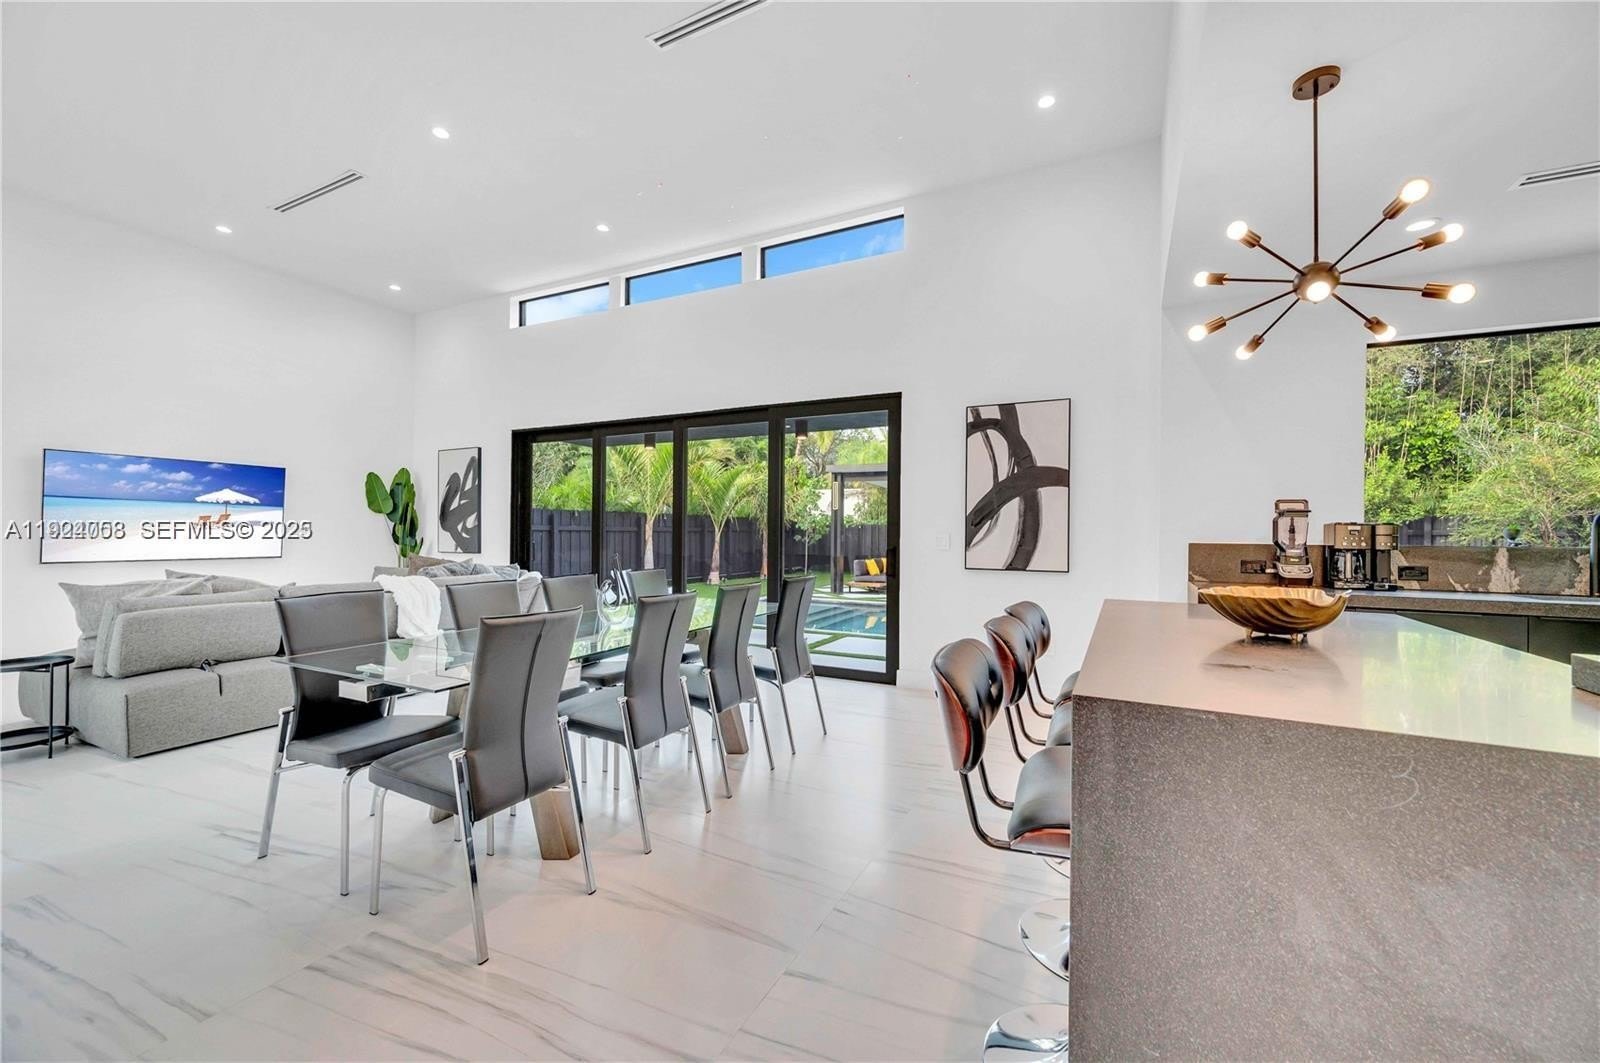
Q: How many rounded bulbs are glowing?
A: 9